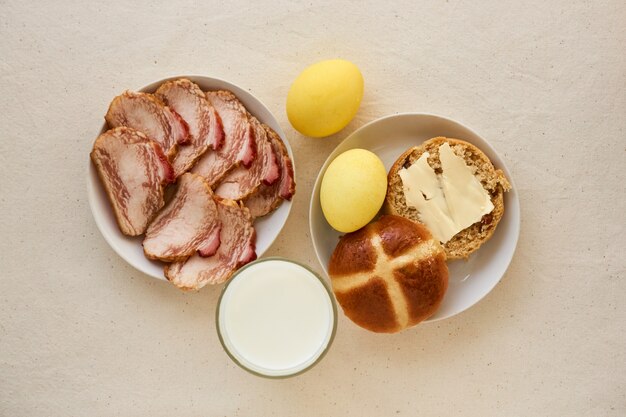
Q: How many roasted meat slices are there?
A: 8